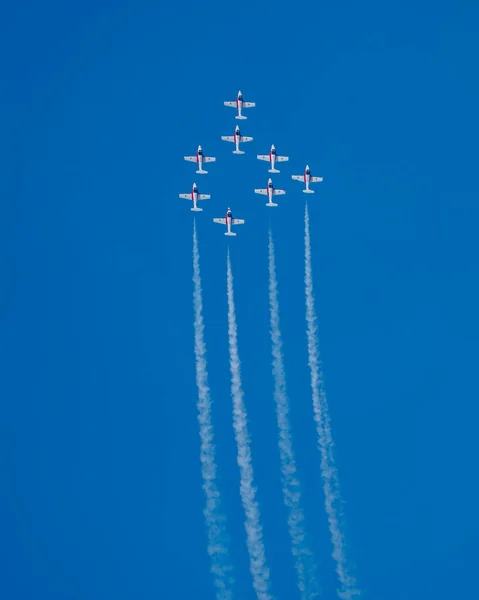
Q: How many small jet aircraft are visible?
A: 8